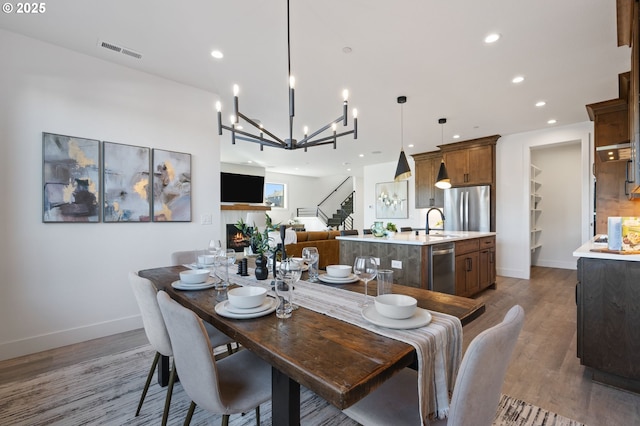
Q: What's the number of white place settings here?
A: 6